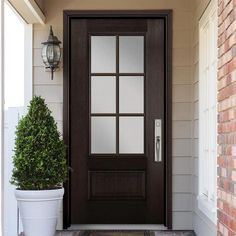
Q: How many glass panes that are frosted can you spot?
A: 6